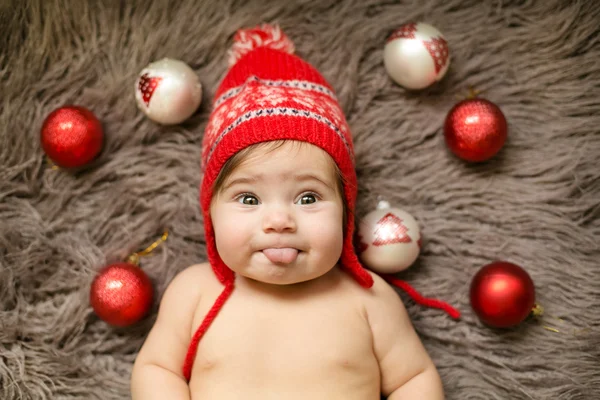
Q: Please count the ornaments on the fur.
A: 7